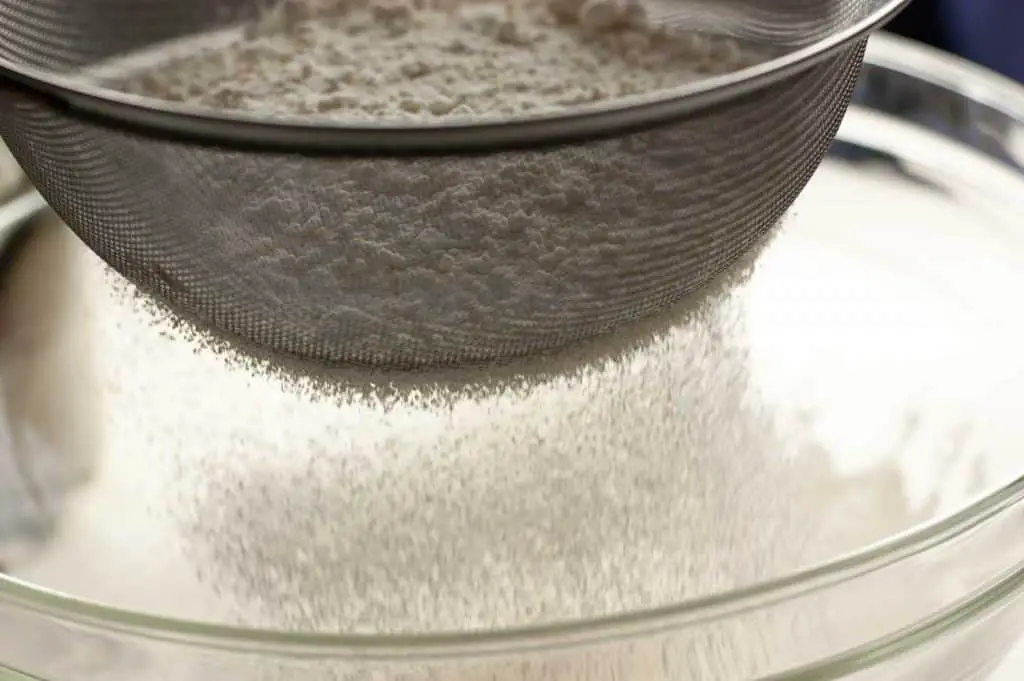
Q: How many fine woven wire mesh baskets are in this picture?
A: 1